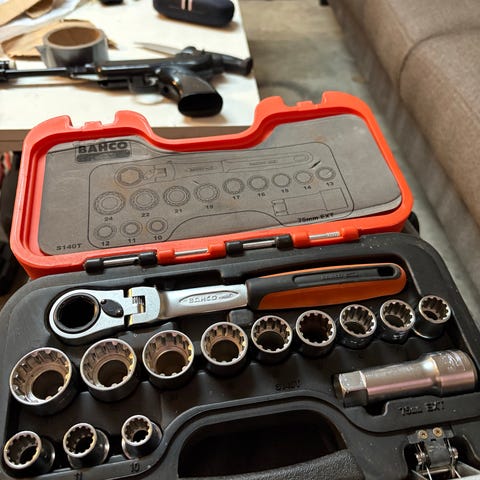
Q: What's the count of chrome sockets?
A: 12